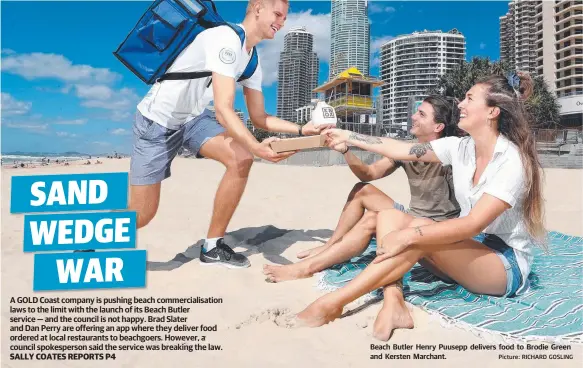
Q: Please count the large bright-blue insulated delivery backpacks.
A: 1